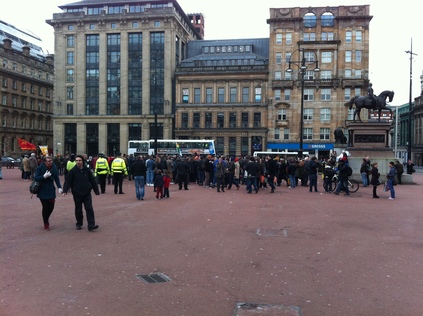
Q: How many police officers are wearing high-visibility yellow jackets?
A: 3